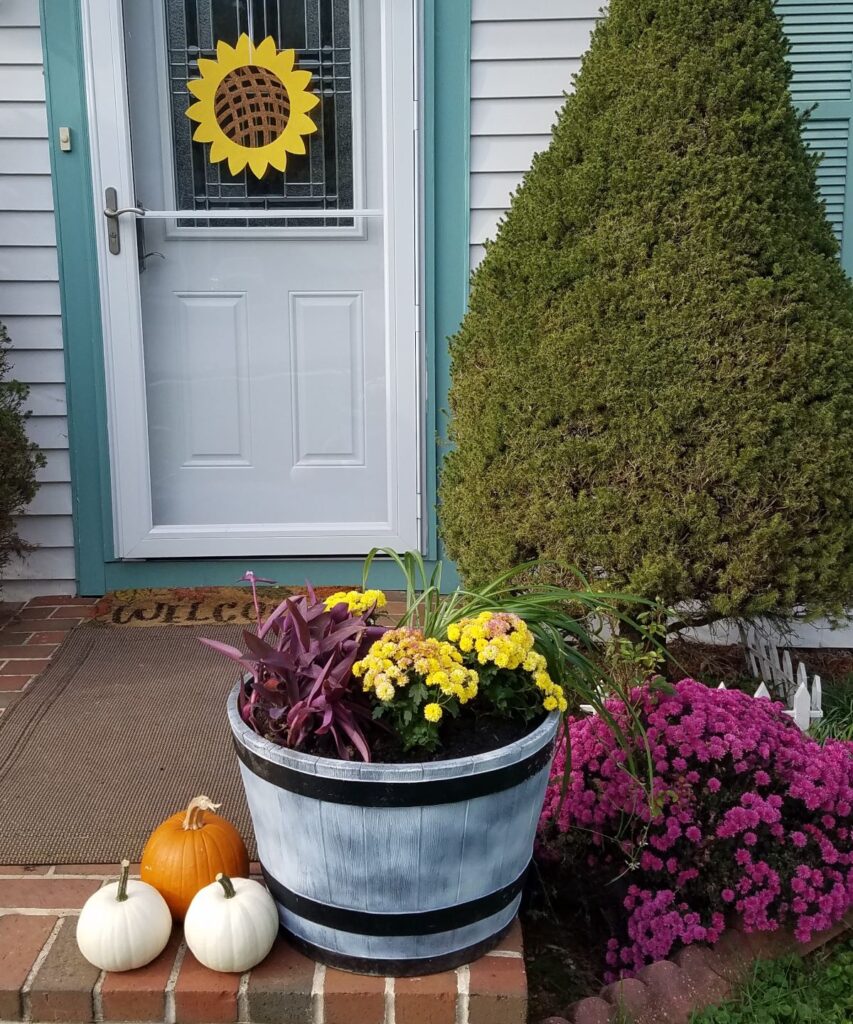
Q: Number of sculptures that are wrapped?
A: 0